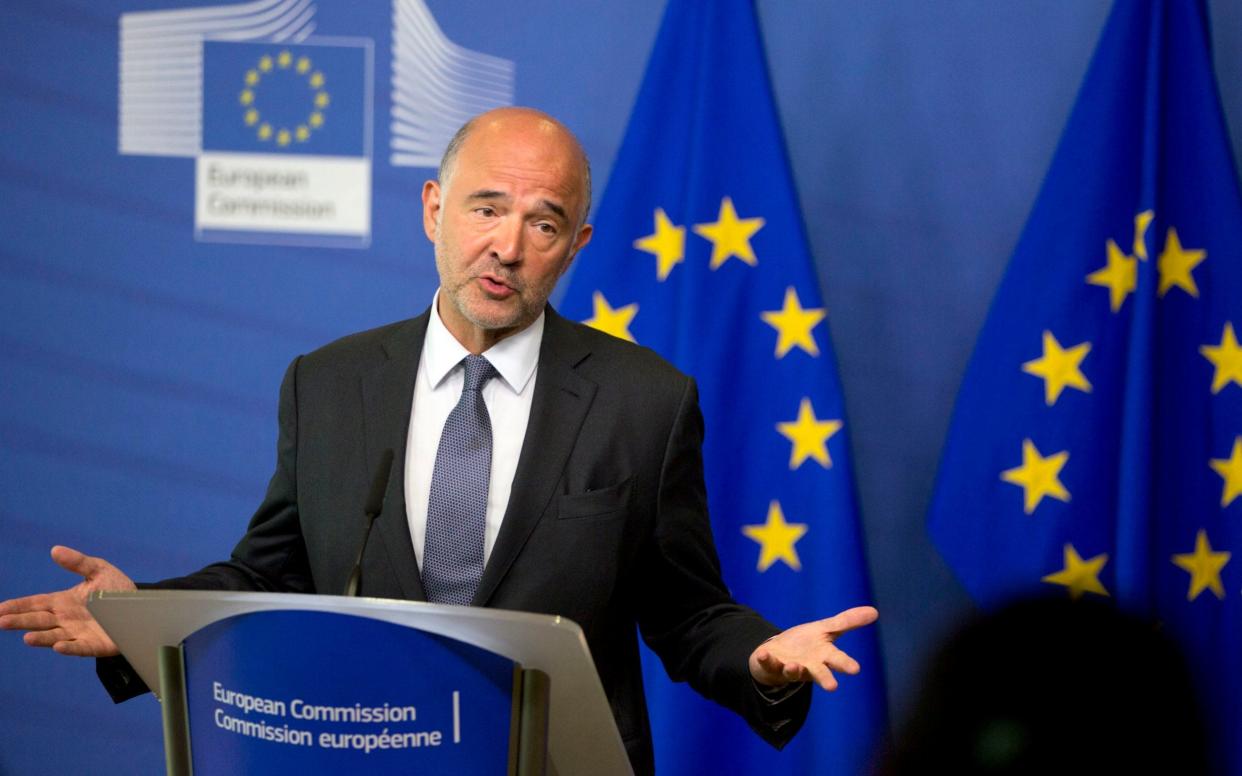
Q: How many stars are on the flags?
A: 15